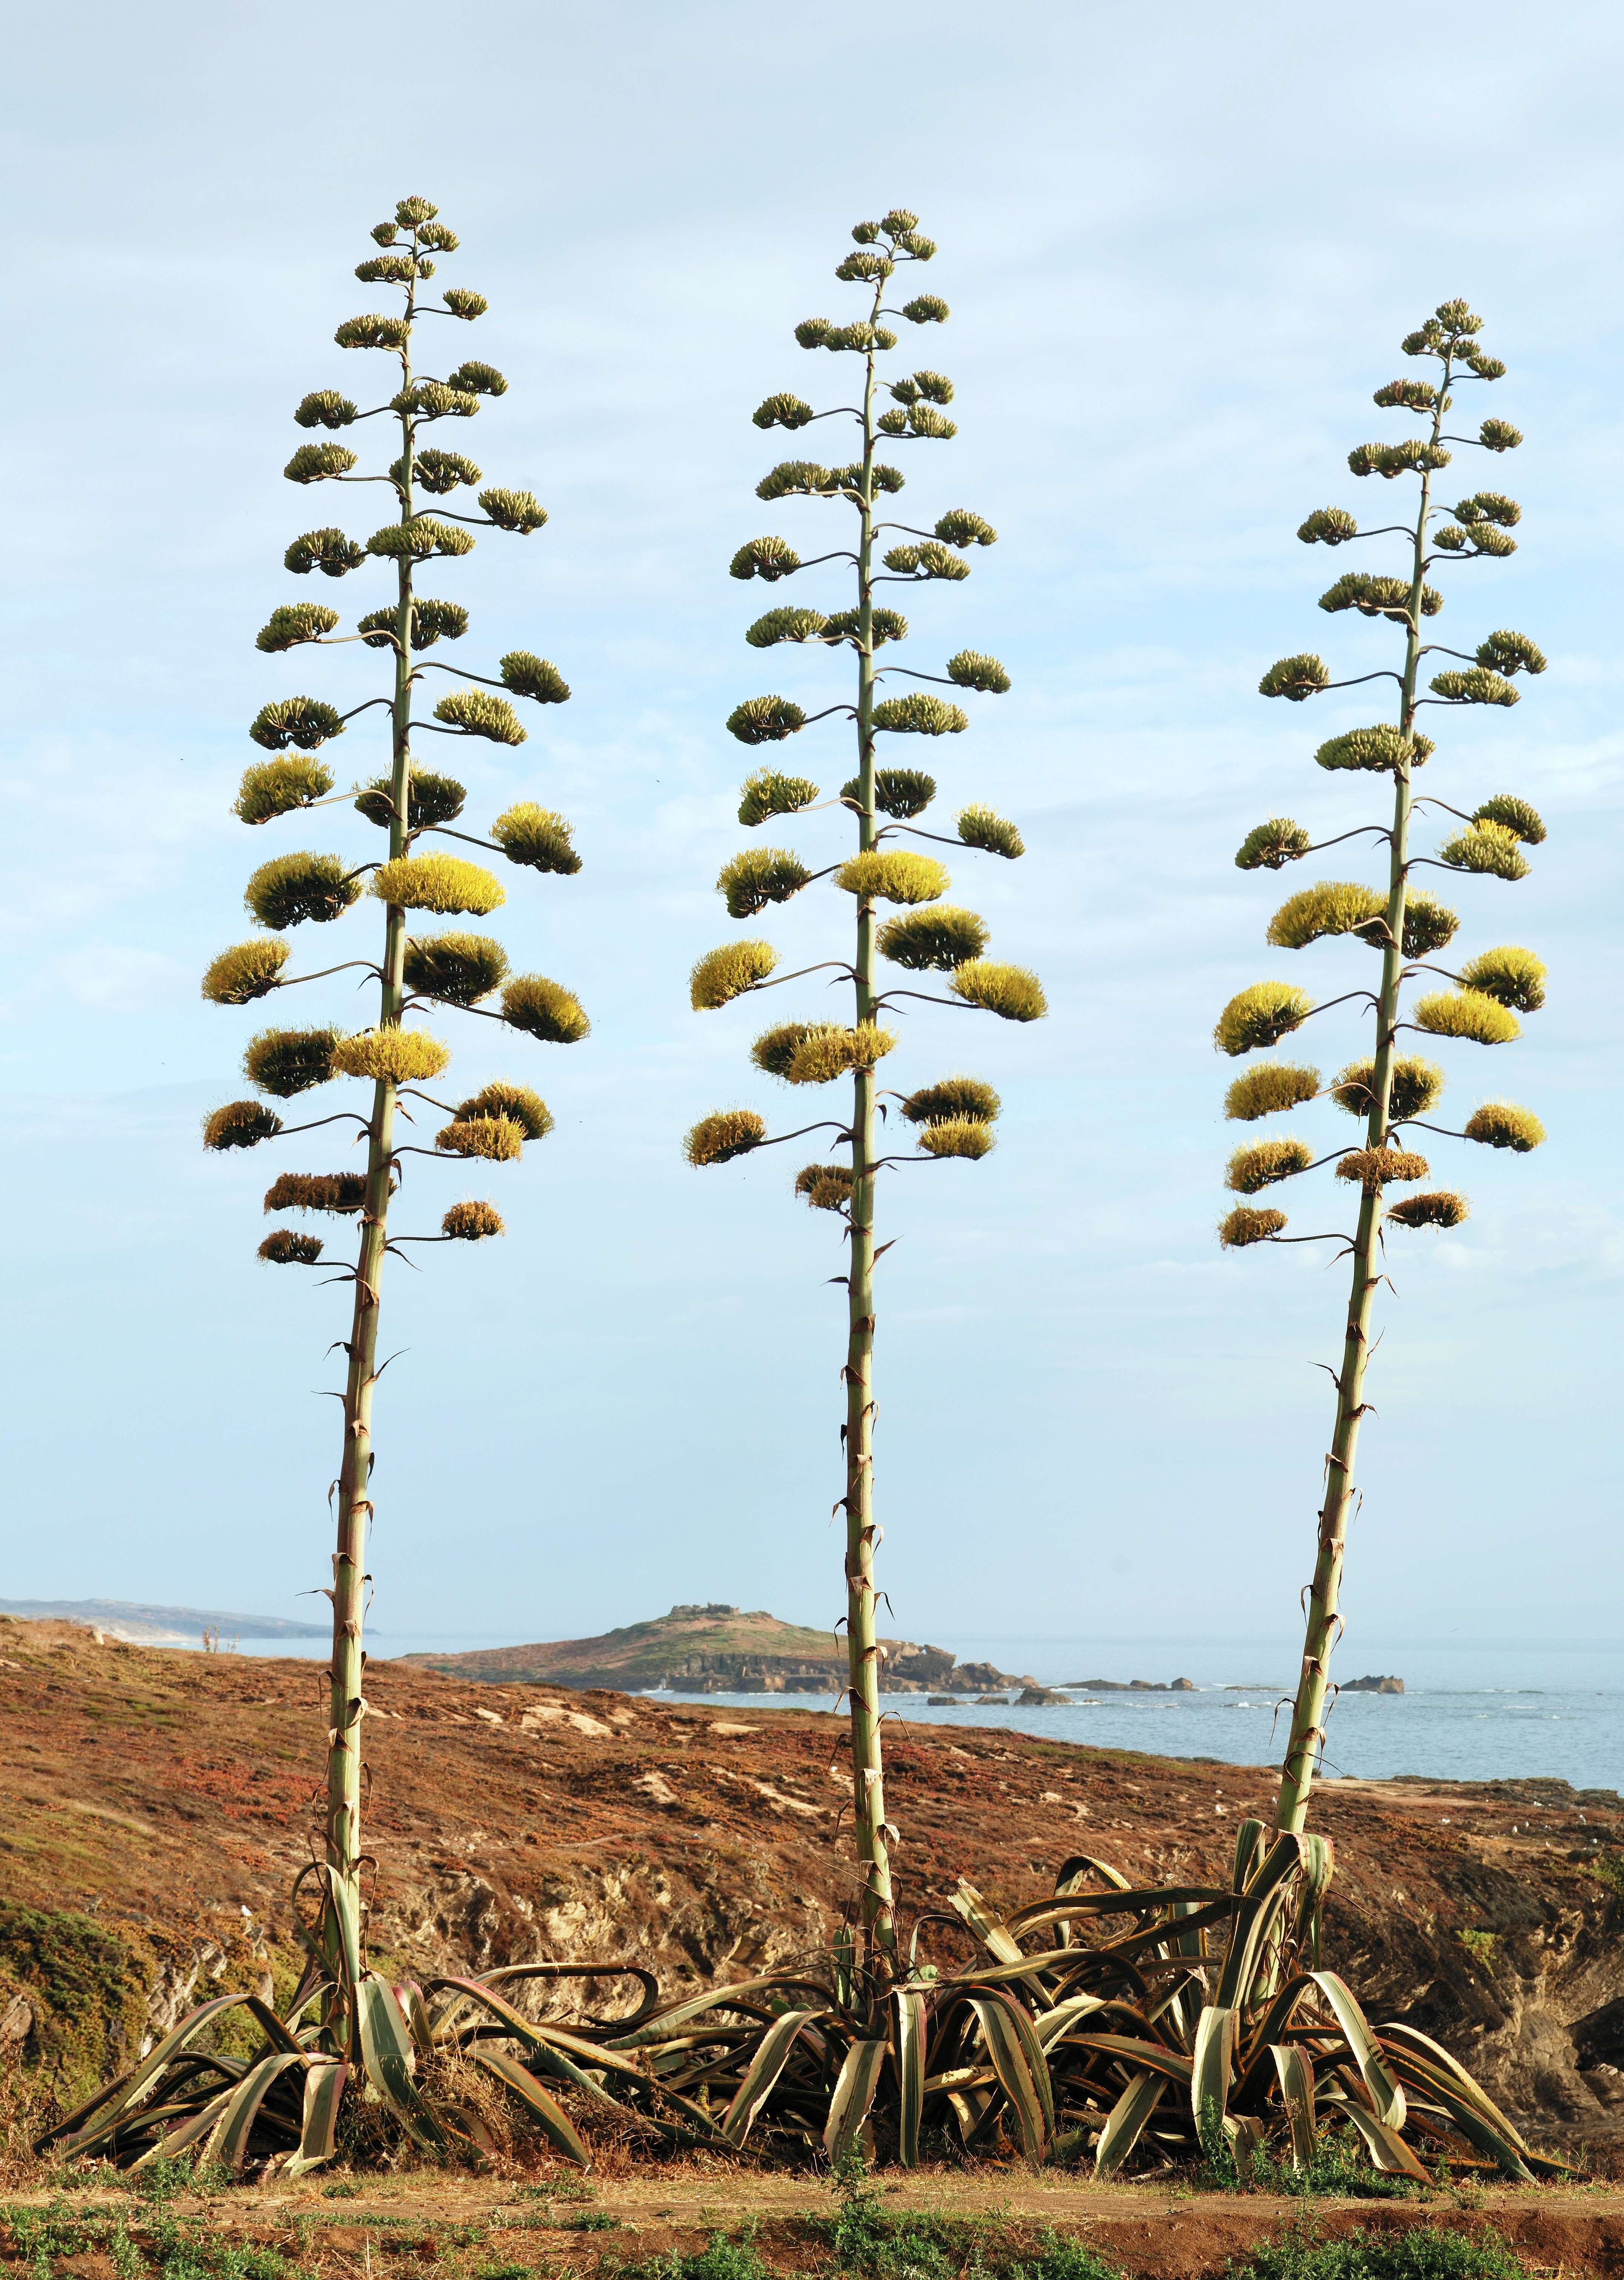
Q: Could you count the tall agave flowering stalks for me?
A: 3